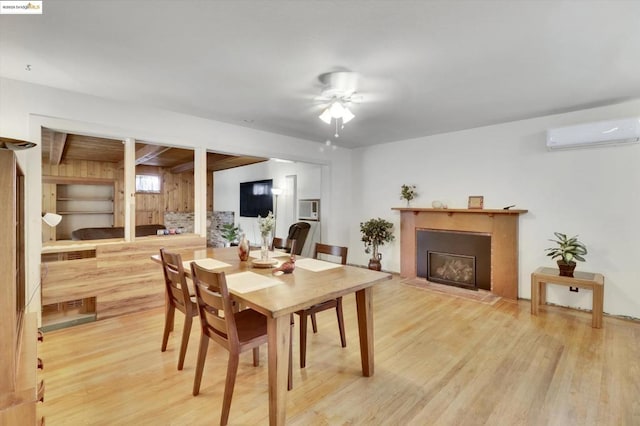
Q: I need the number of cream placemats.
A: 4